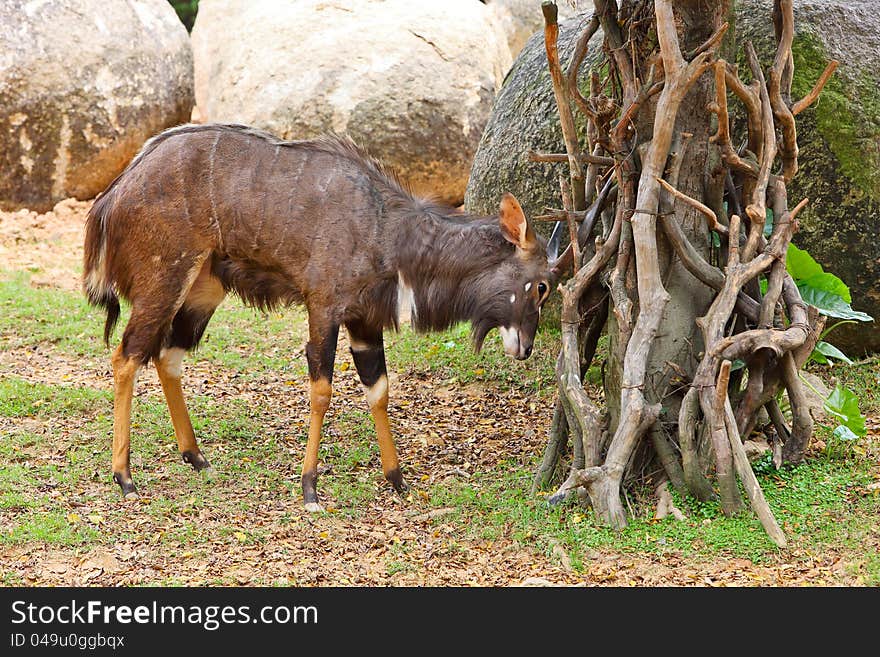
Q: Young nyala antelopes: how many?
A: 1